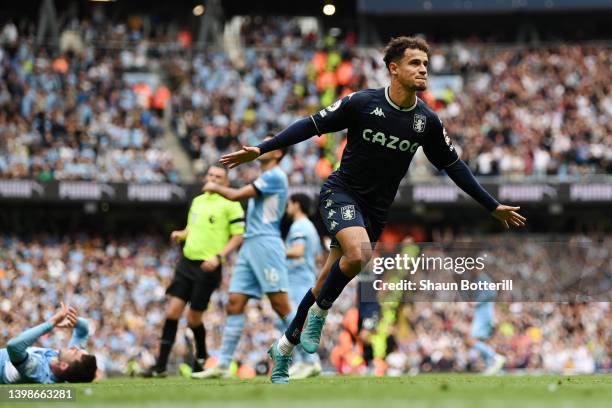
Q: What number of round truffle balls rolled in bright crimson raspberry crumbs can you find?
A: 0